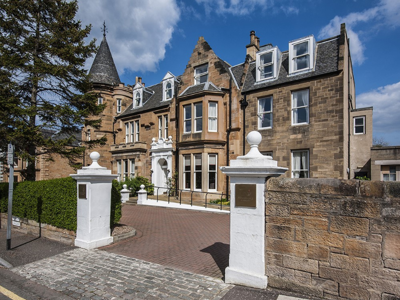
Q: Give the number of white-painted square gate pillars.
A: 2